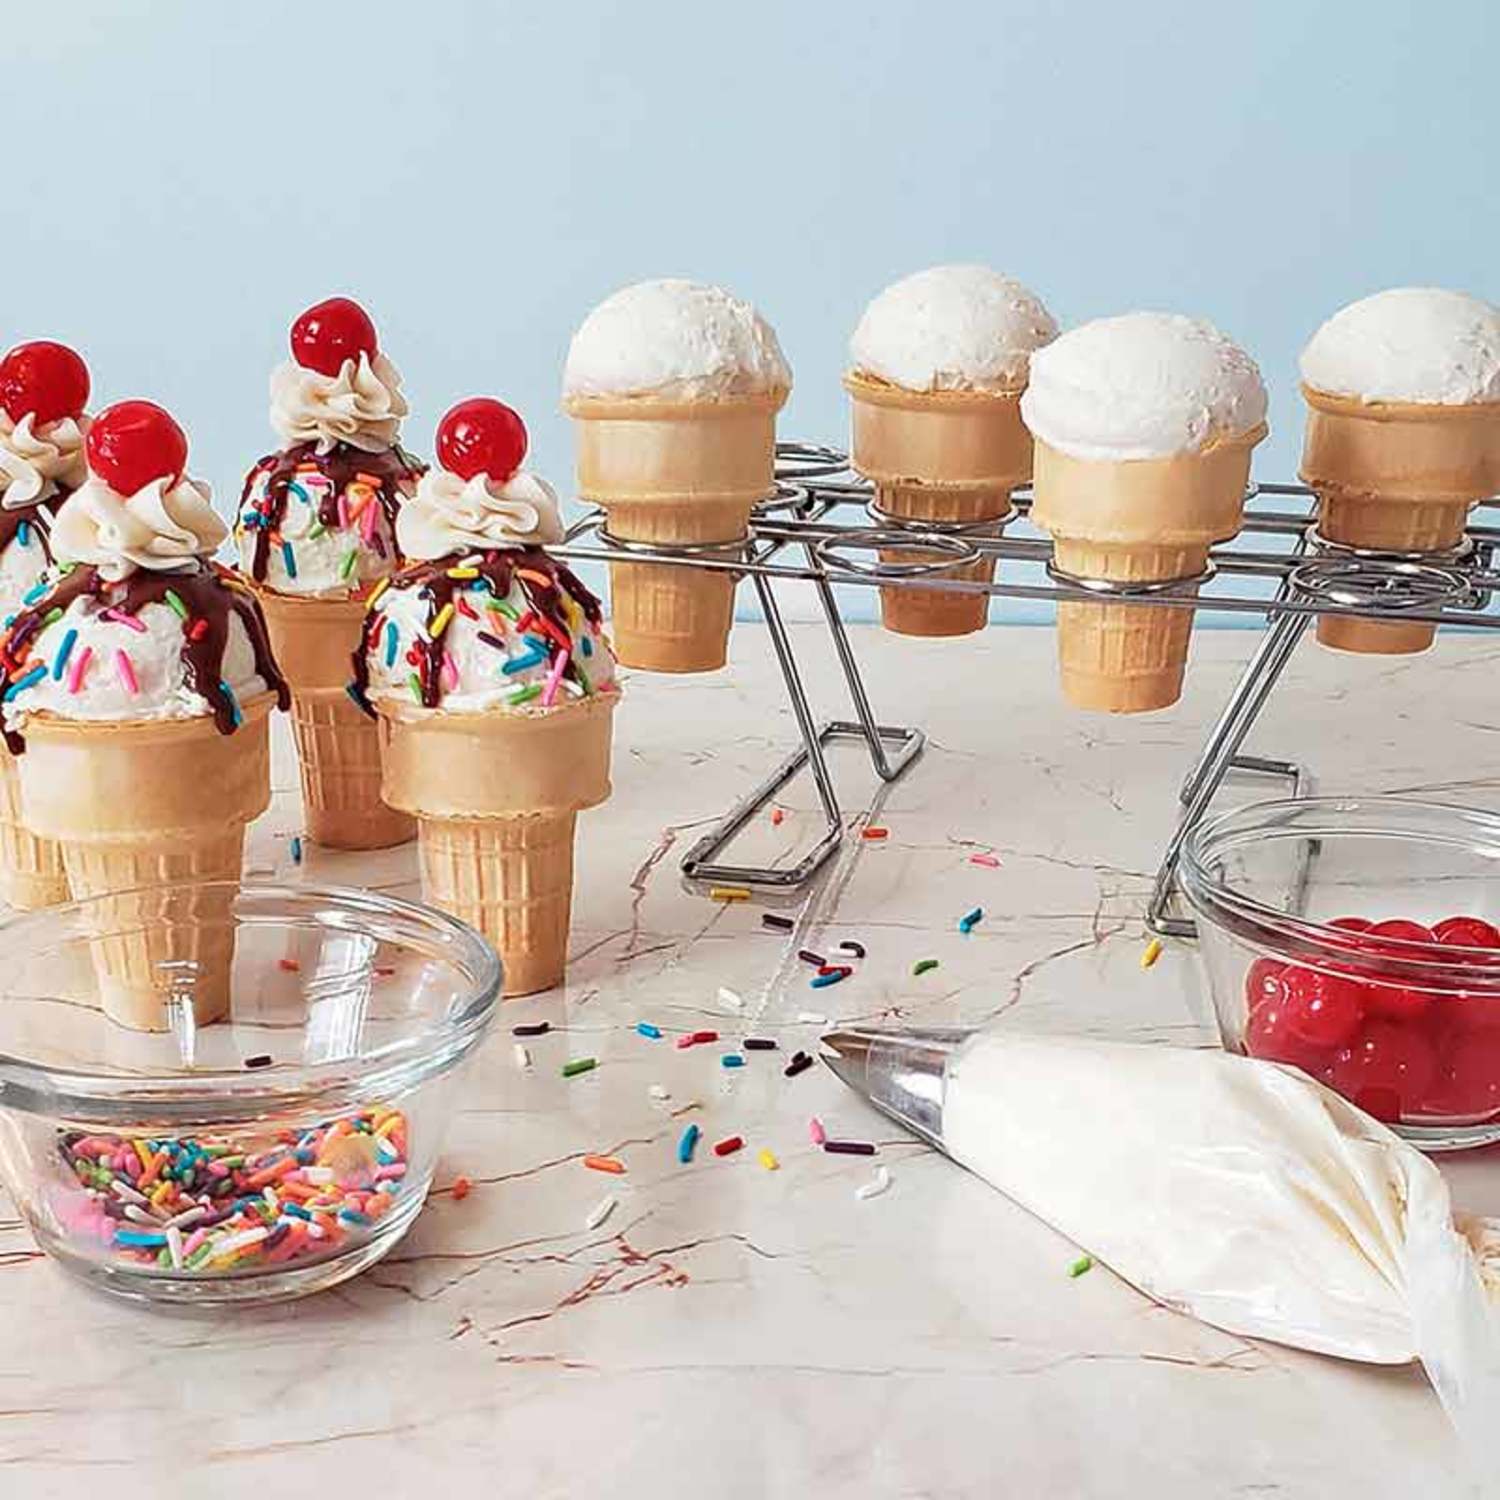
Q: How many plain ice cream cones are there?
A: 4